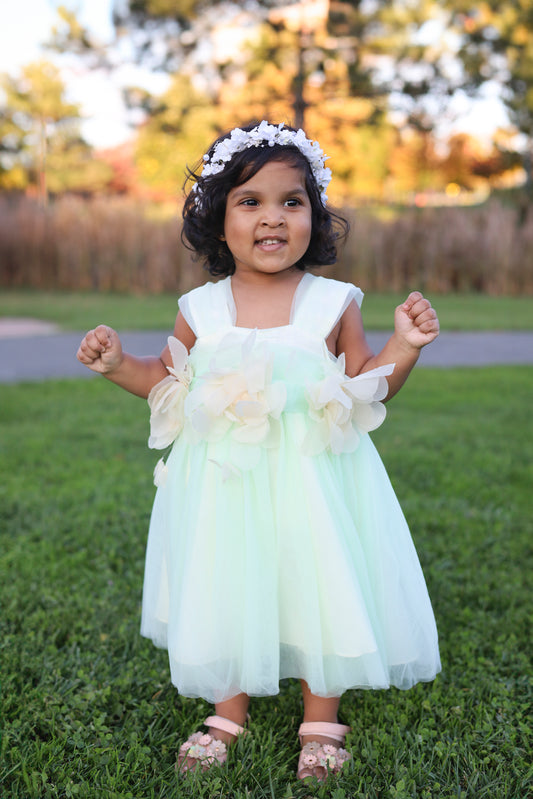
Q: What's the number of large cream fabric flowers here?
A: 3